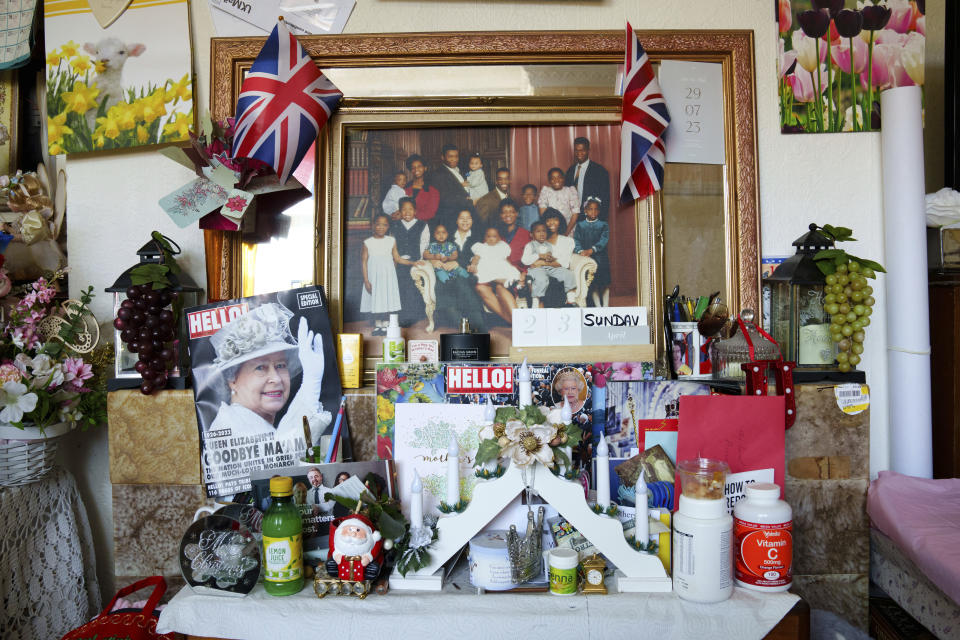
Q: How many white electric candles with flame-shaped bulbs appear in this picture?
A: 7